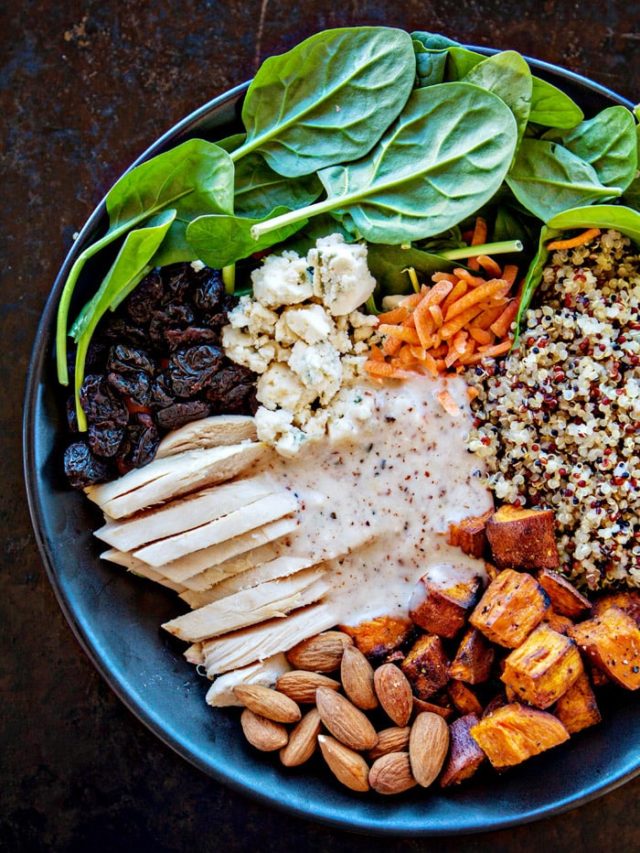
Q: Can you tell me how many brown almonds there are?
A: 12